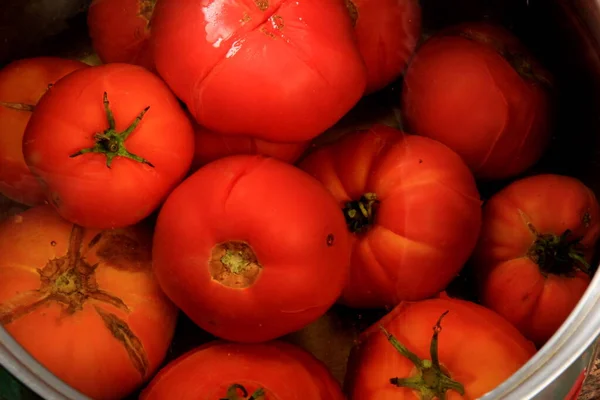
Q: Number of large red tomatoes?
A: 13